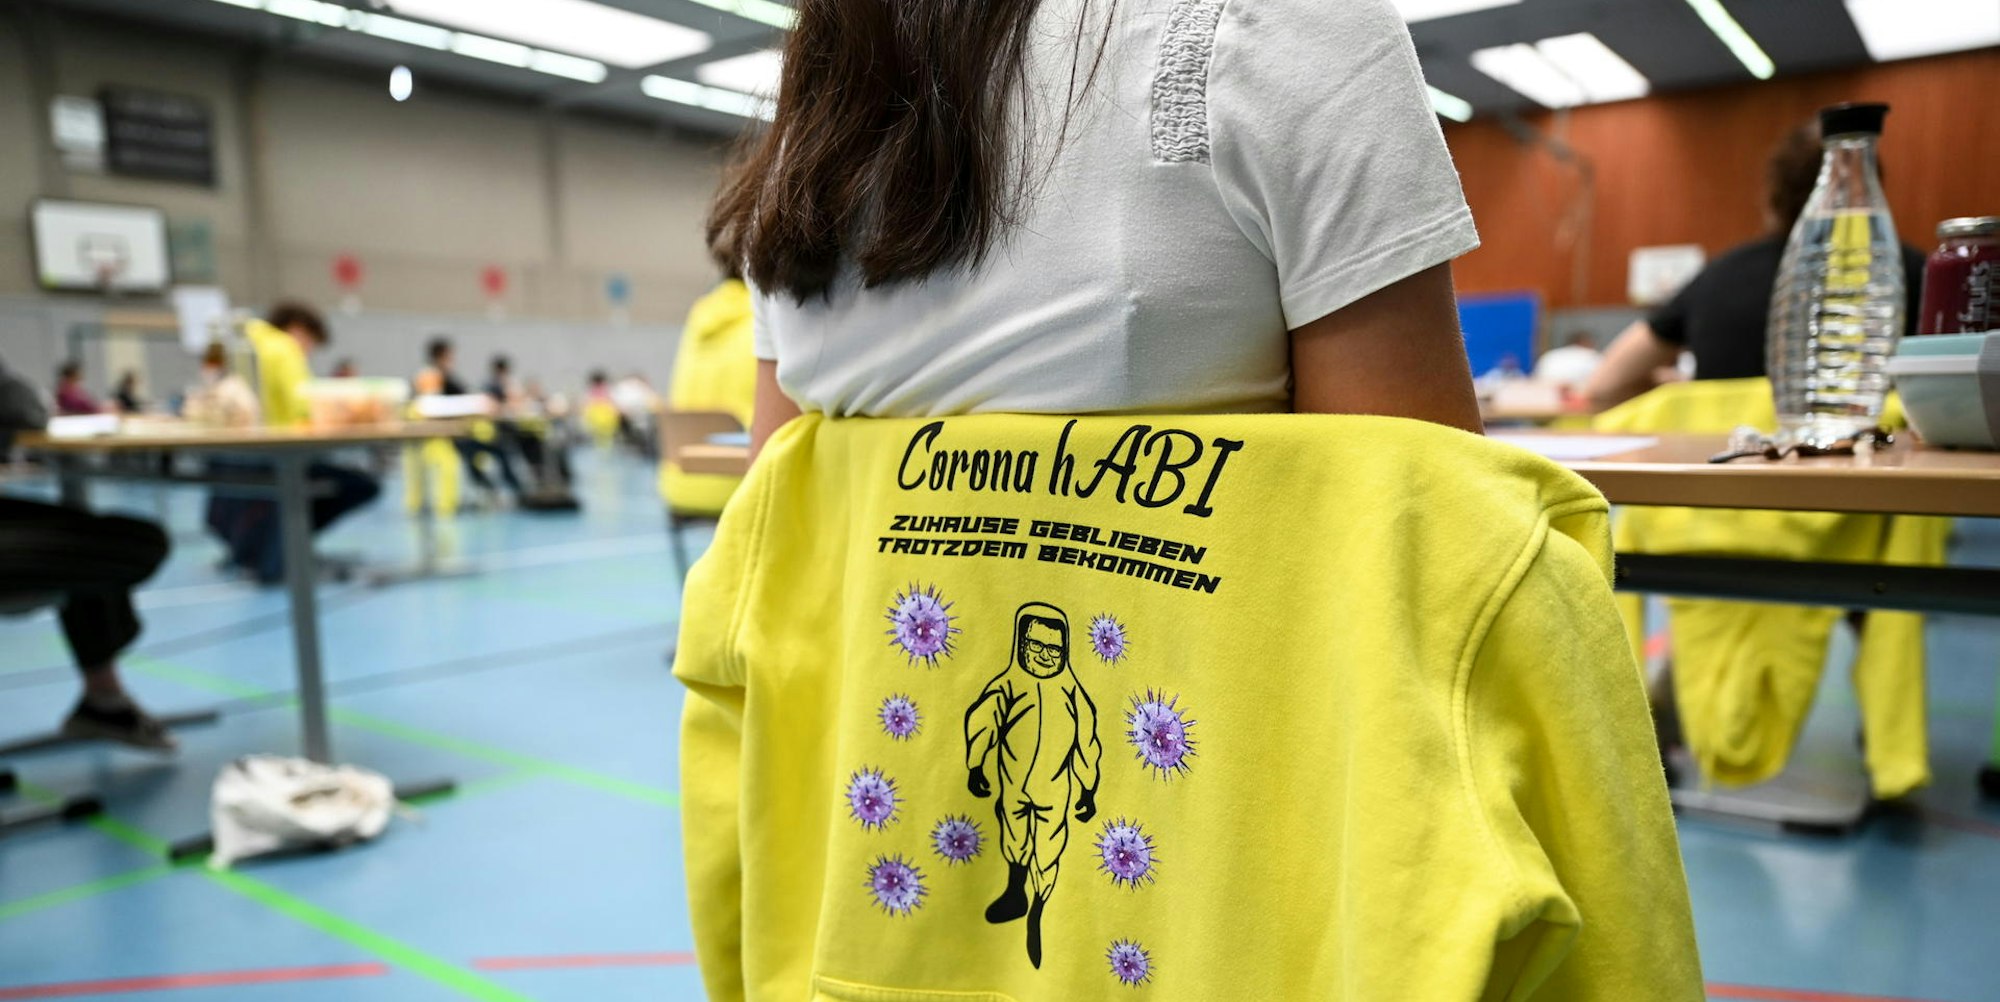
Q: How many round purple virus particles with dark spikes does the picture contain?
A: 9